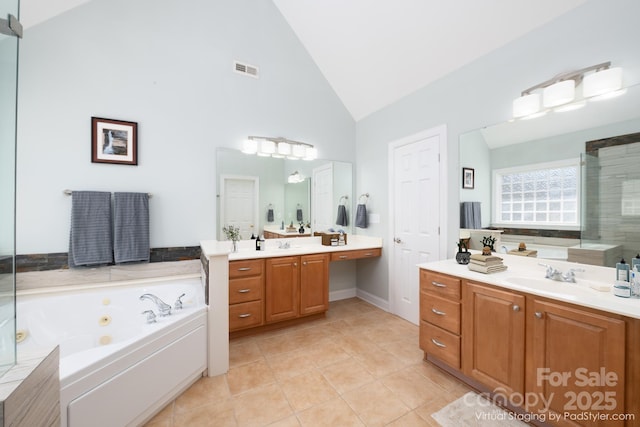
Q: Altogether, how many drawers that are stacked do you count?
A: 6